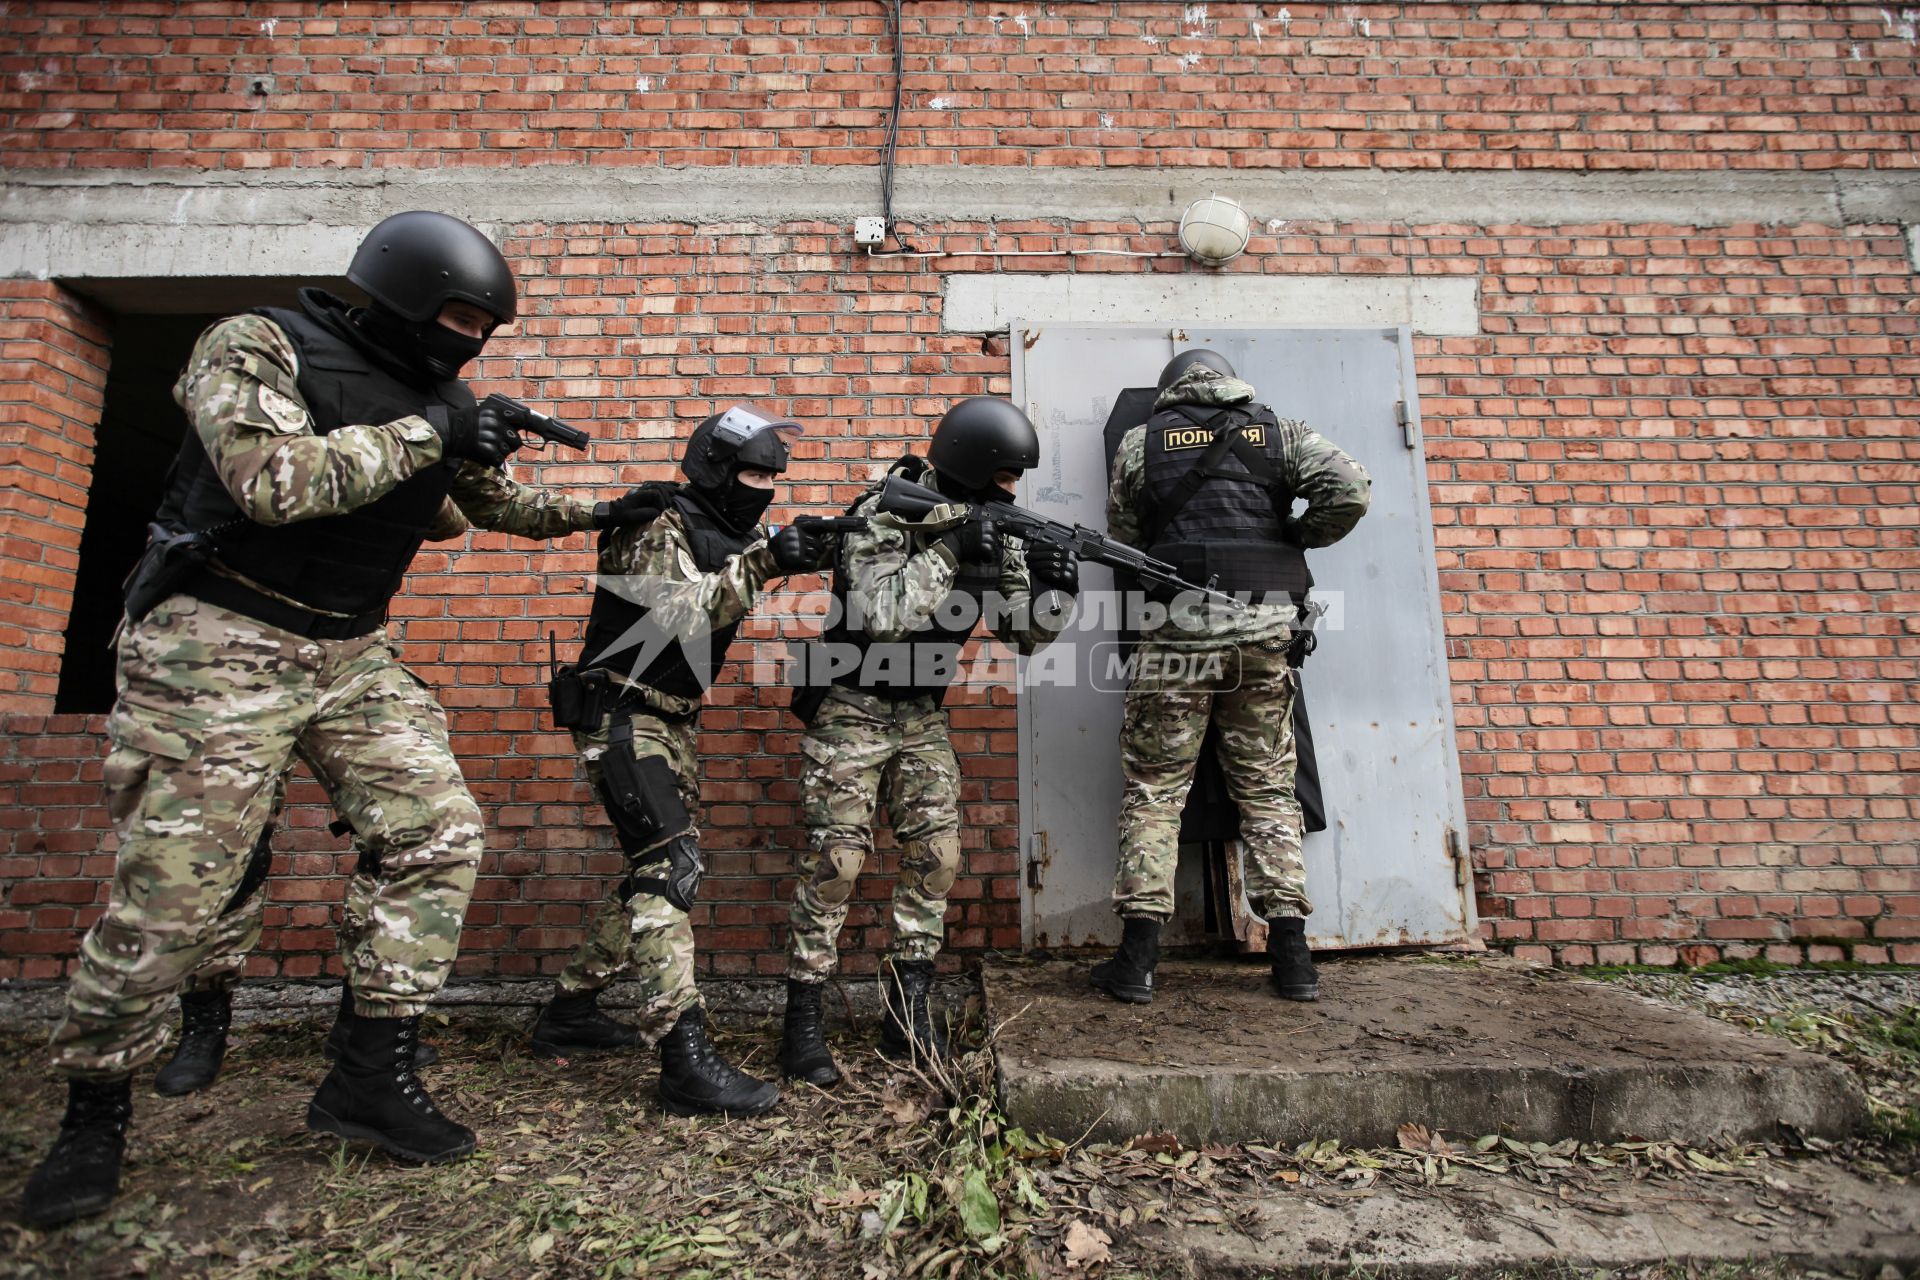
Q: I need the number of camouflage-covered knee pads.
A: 2